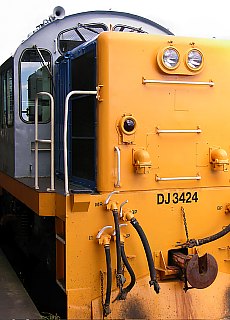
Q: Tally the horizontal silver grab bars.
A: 3